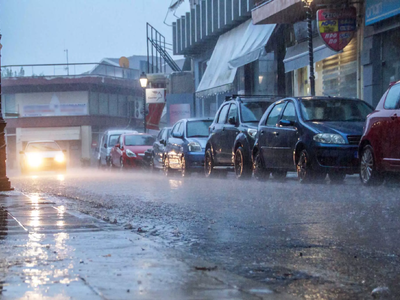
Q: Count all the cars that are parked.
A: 7